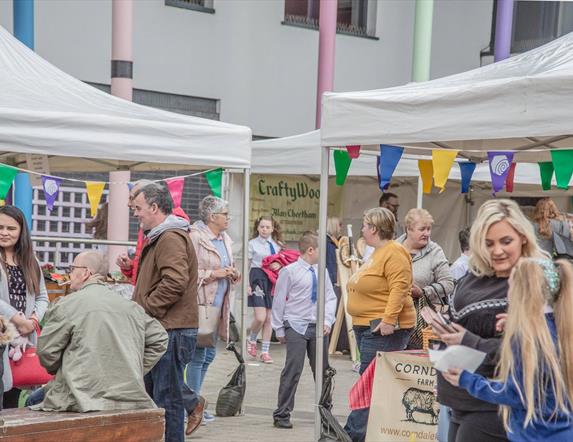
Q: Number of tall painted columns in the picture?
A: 5